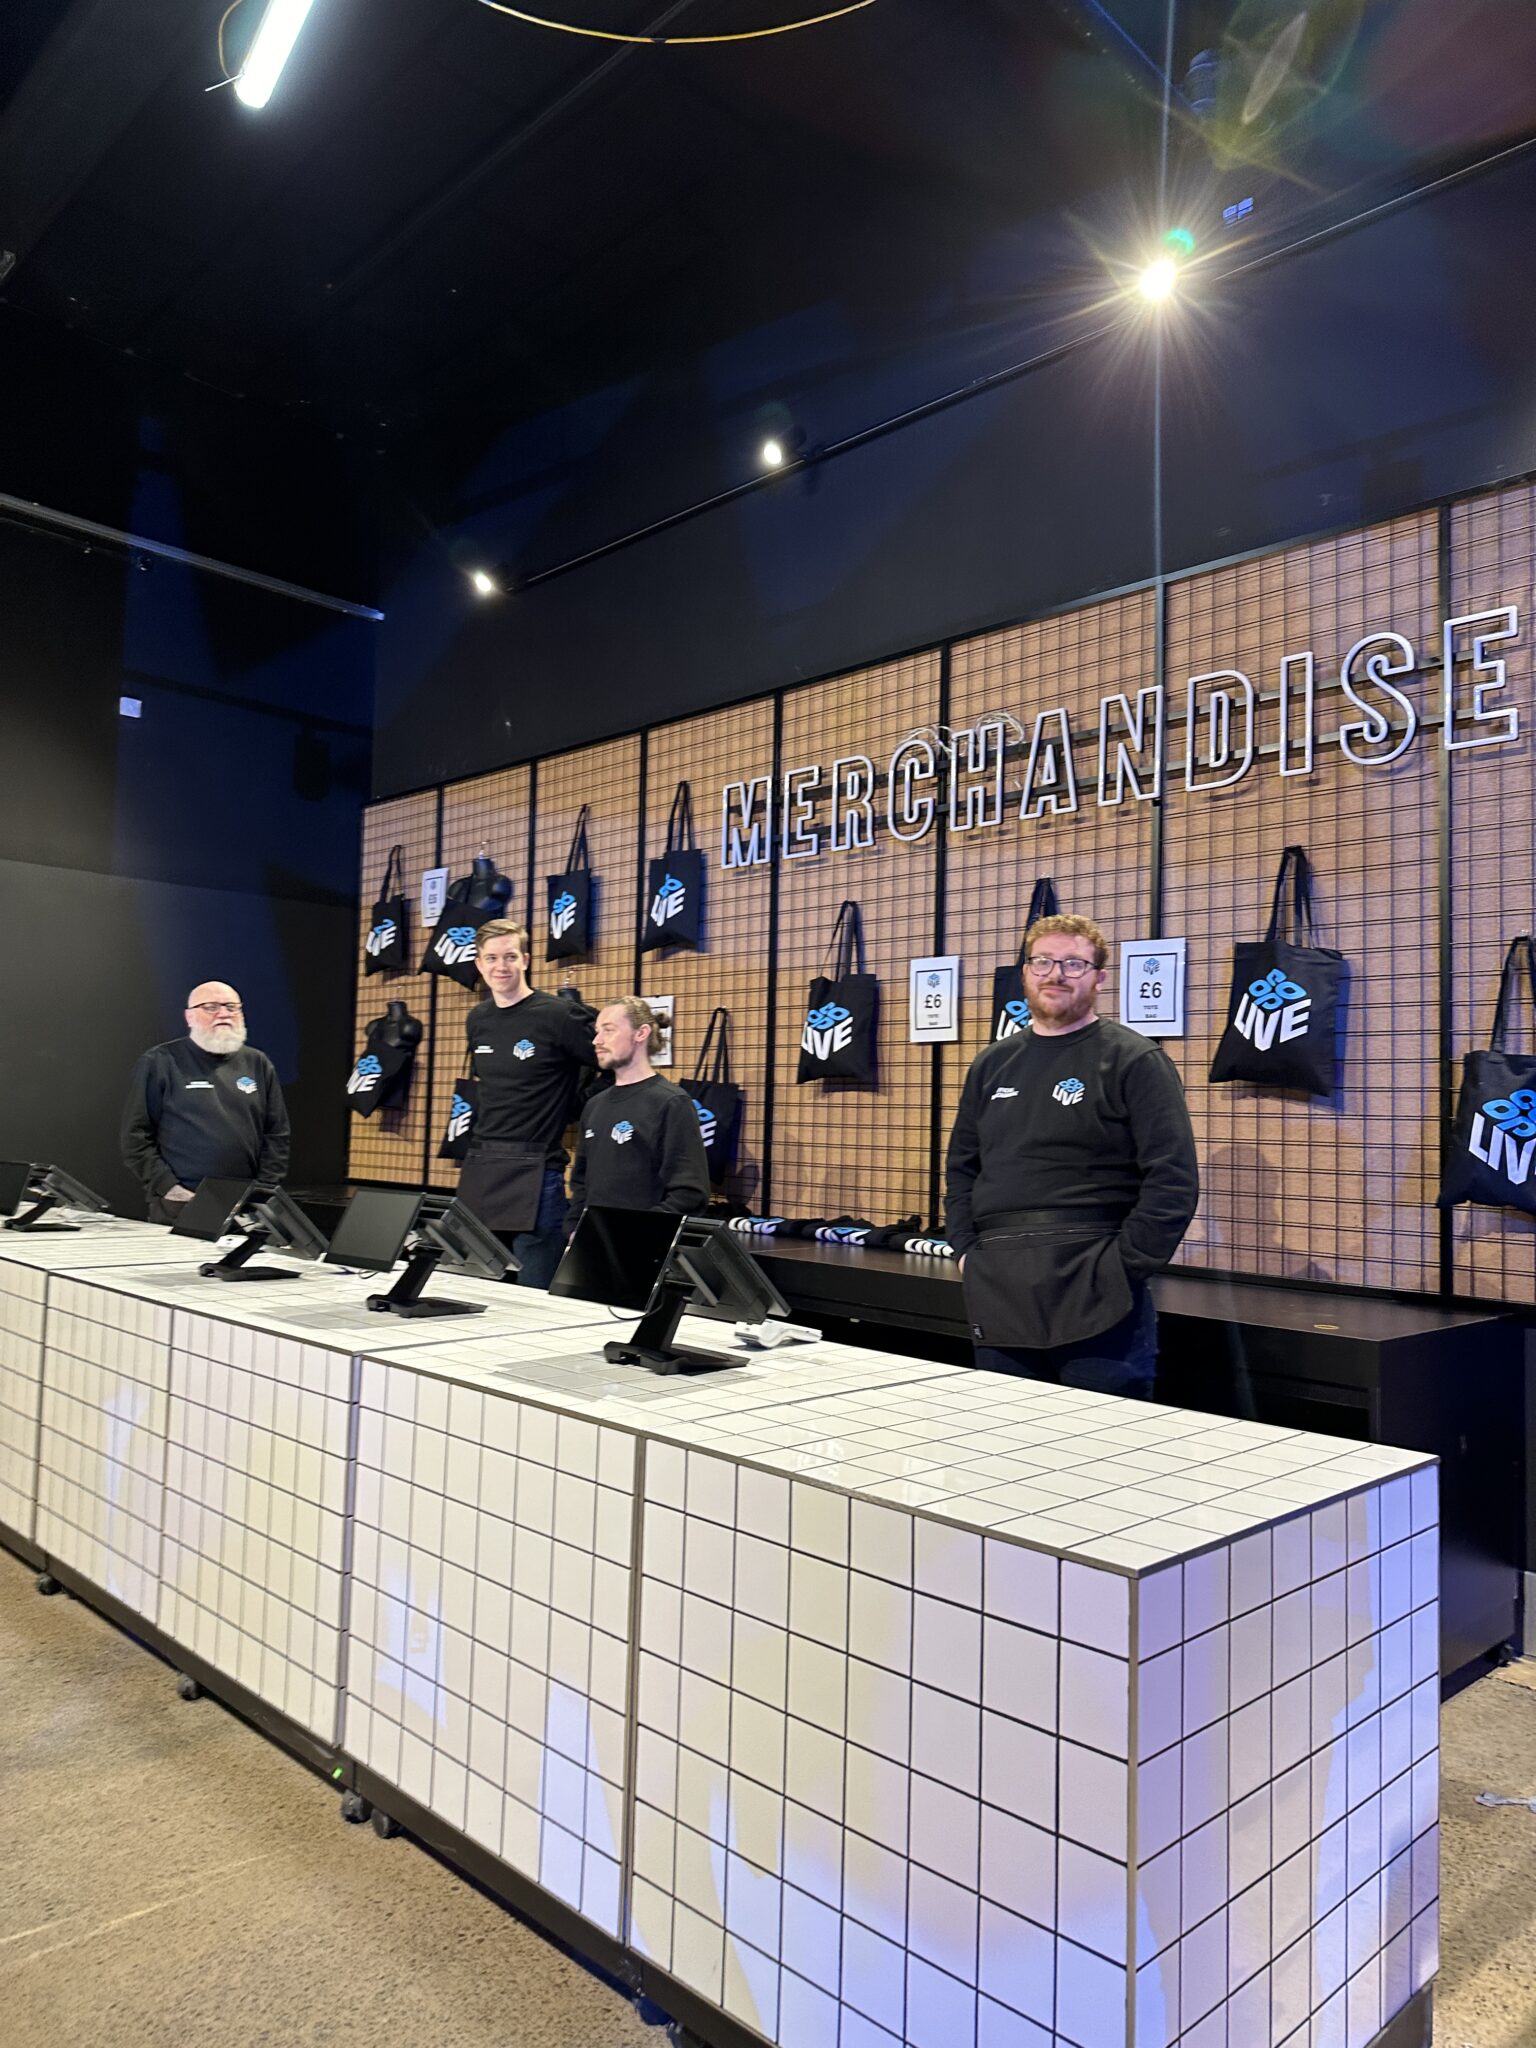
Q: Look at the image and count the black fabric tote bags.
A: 11